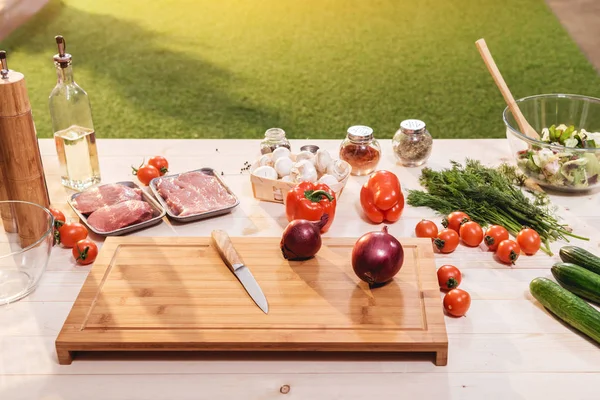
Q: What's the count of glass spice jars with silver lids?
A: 2